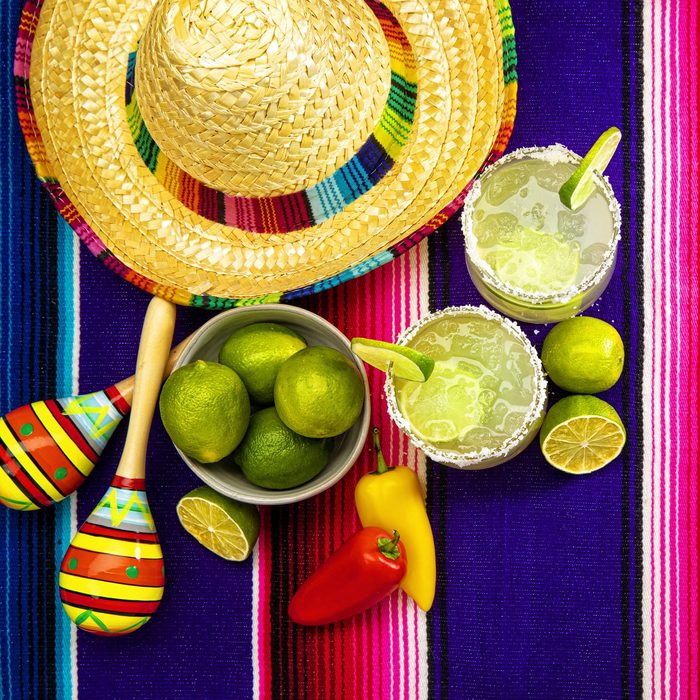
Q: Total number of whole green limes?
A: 5